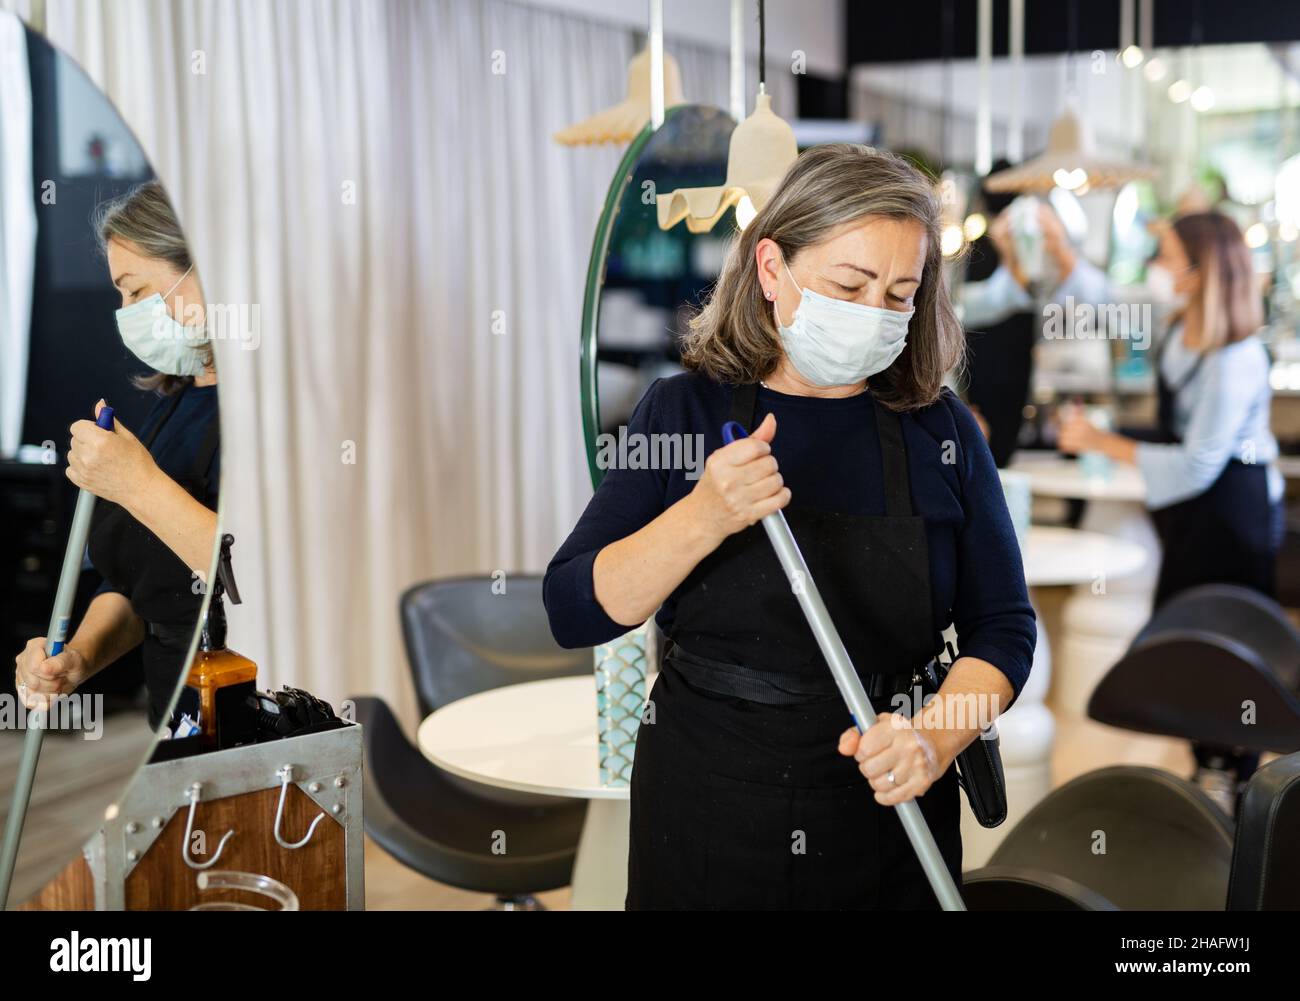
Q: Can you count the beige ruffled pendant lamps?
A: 3